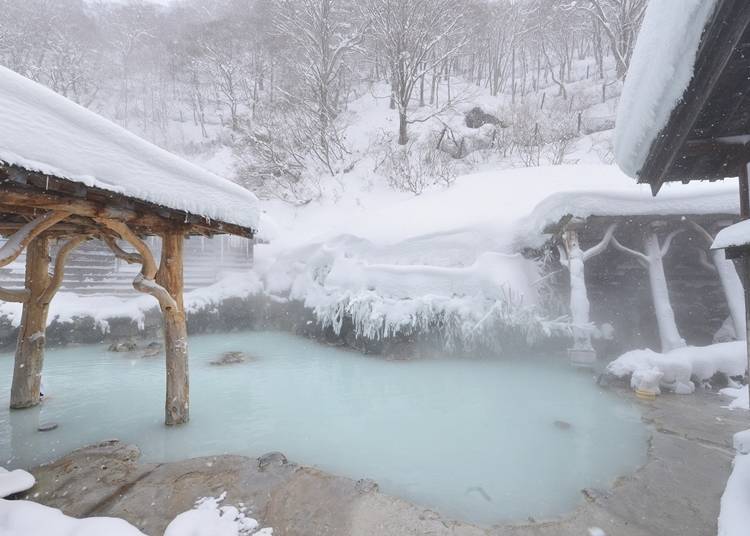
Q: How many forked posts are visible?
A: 5